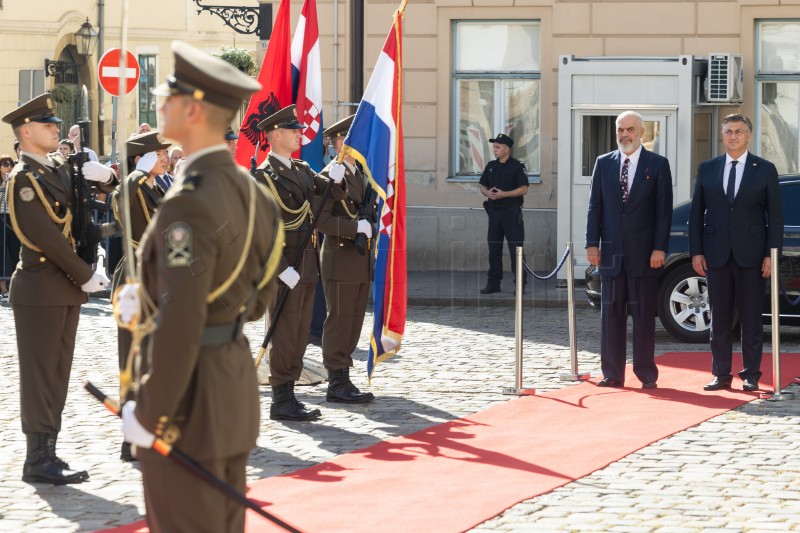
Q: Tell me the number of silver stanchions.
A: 3